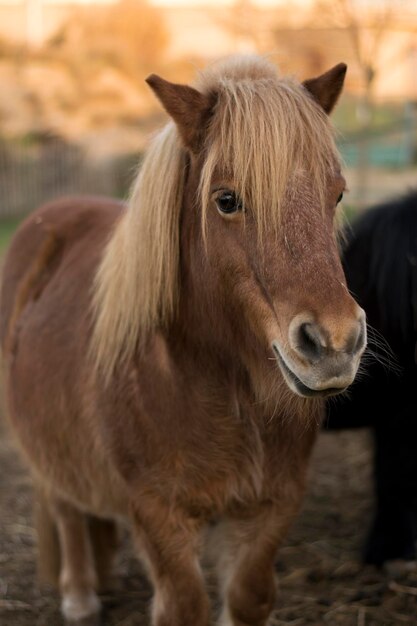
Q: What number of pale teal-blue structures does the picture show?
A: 1